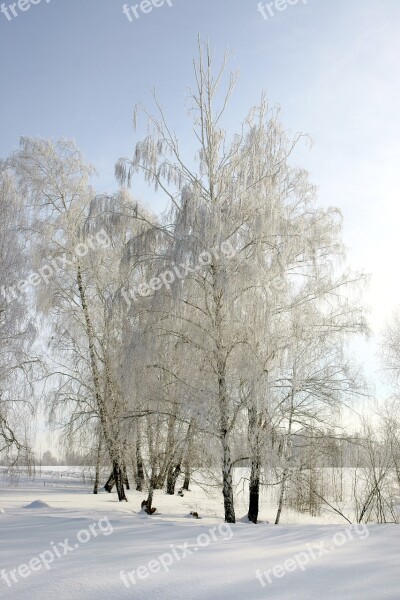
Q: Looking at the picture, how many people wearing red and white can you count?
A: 0